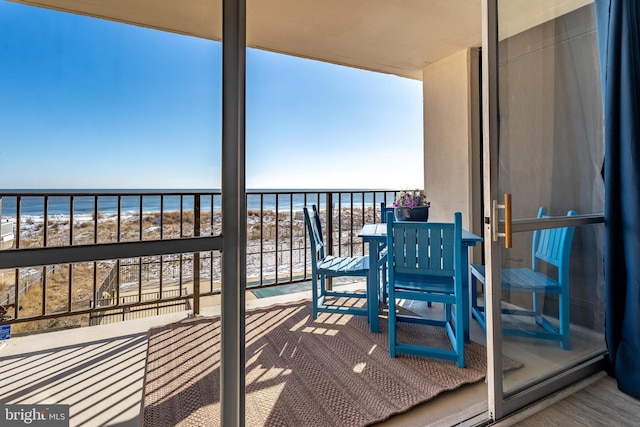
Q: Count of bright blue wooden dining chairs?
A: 4